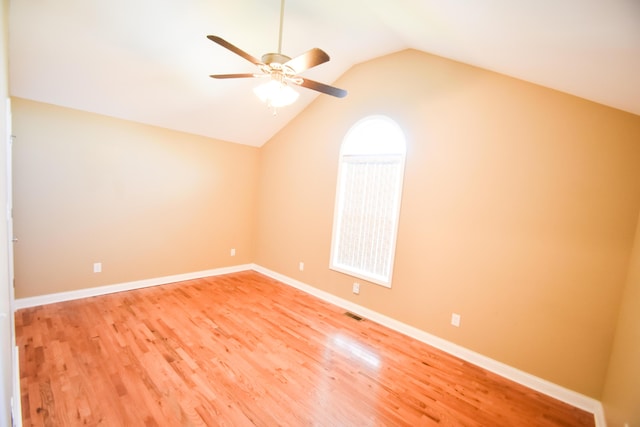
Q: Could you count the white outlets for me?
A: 5